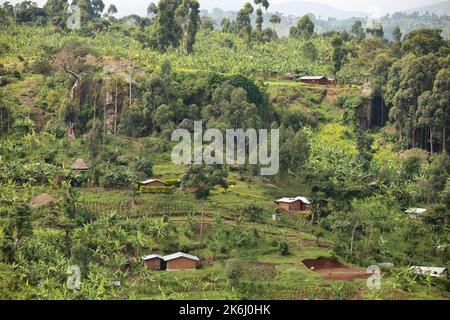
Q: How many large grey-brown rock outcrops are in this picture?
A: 2